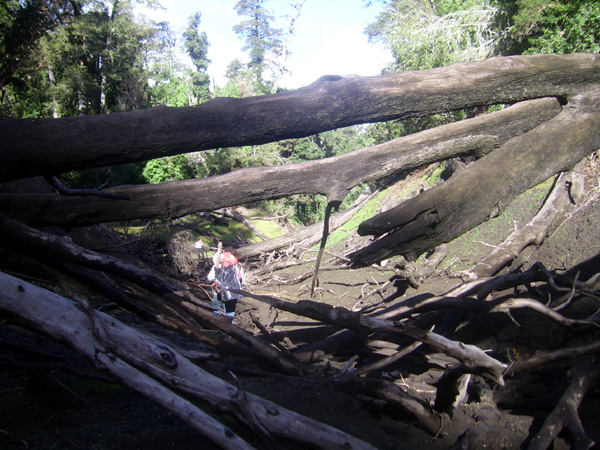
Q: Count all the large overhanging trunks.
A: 3